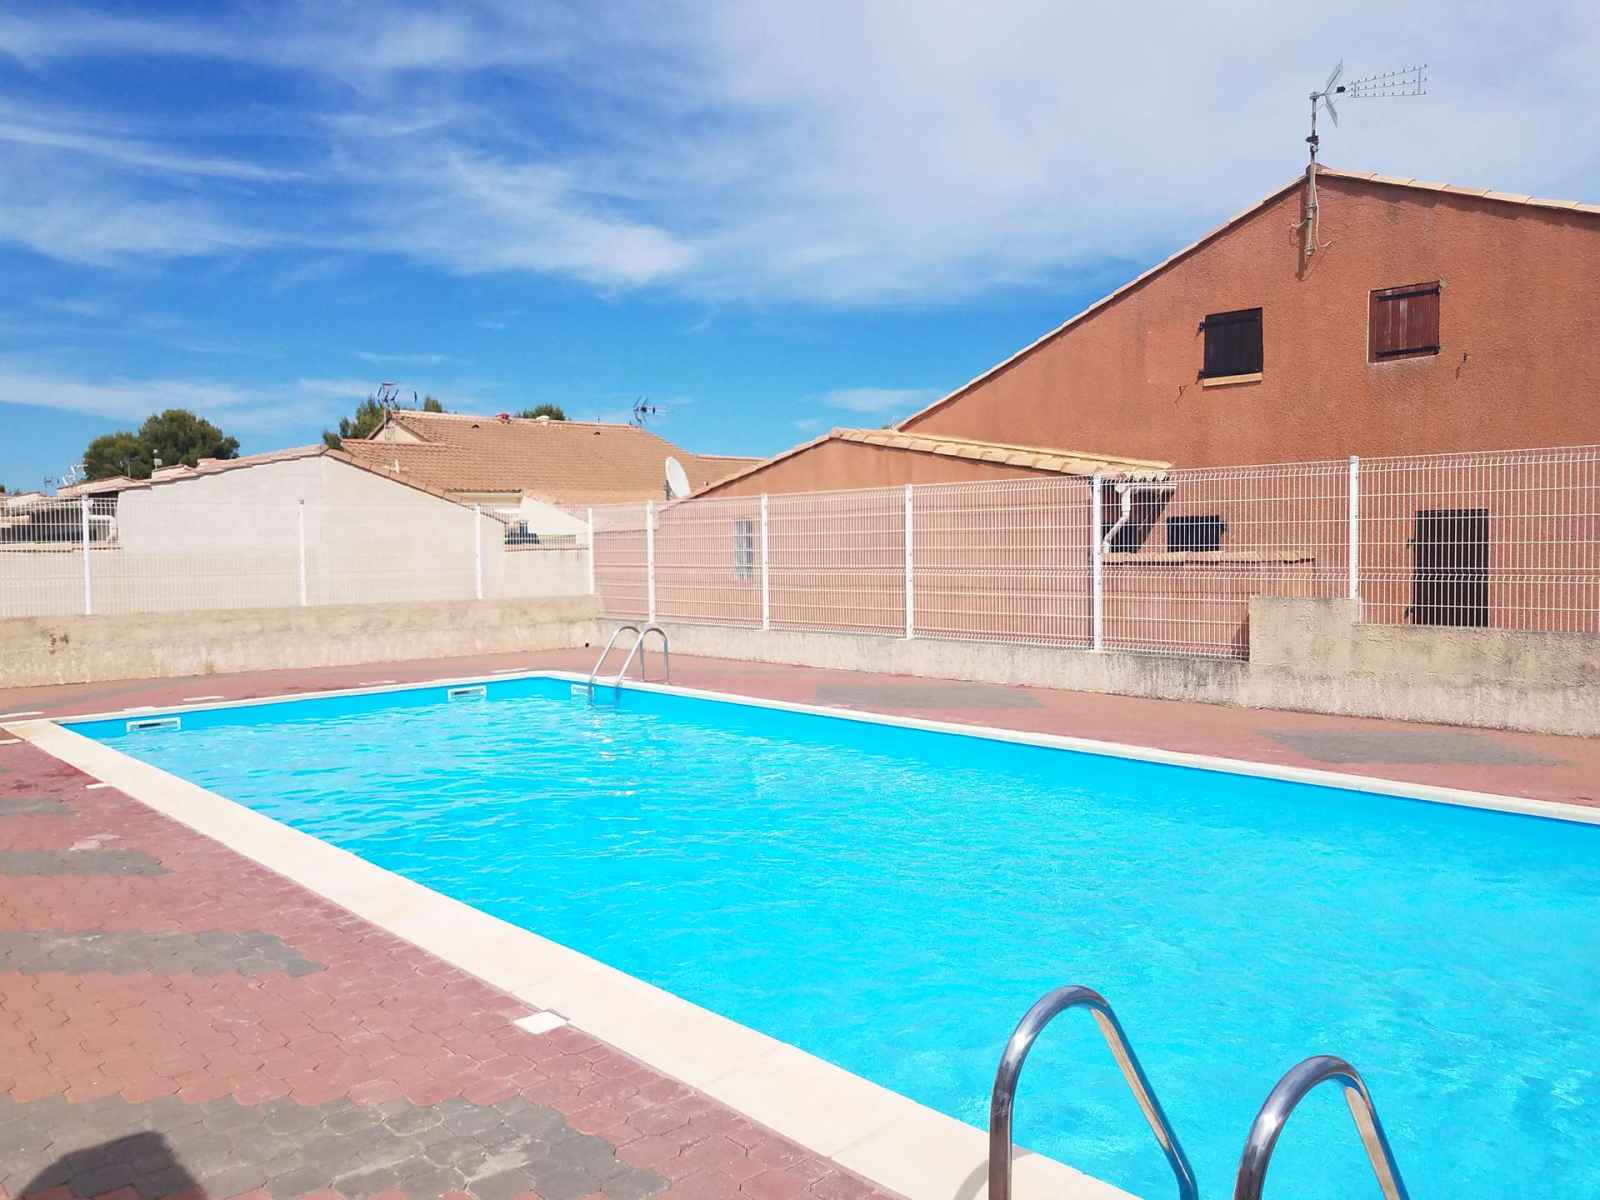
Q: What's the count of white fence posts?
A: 9